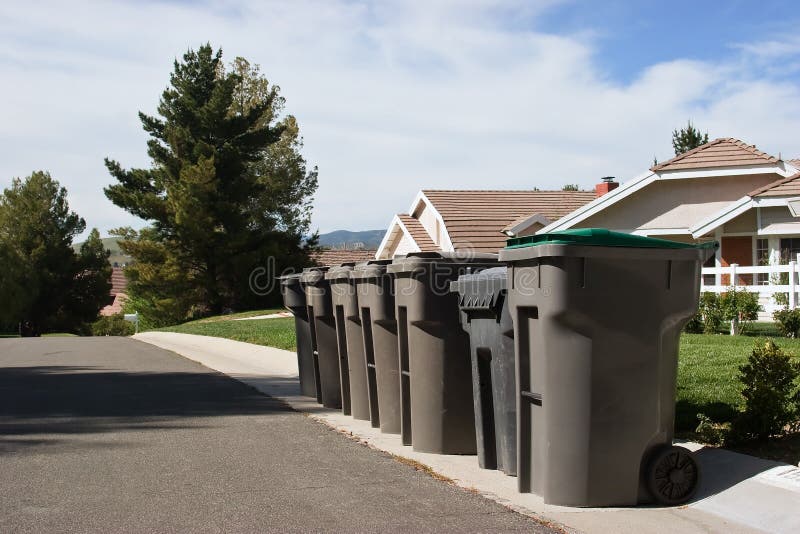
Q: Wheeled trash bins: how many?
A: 7